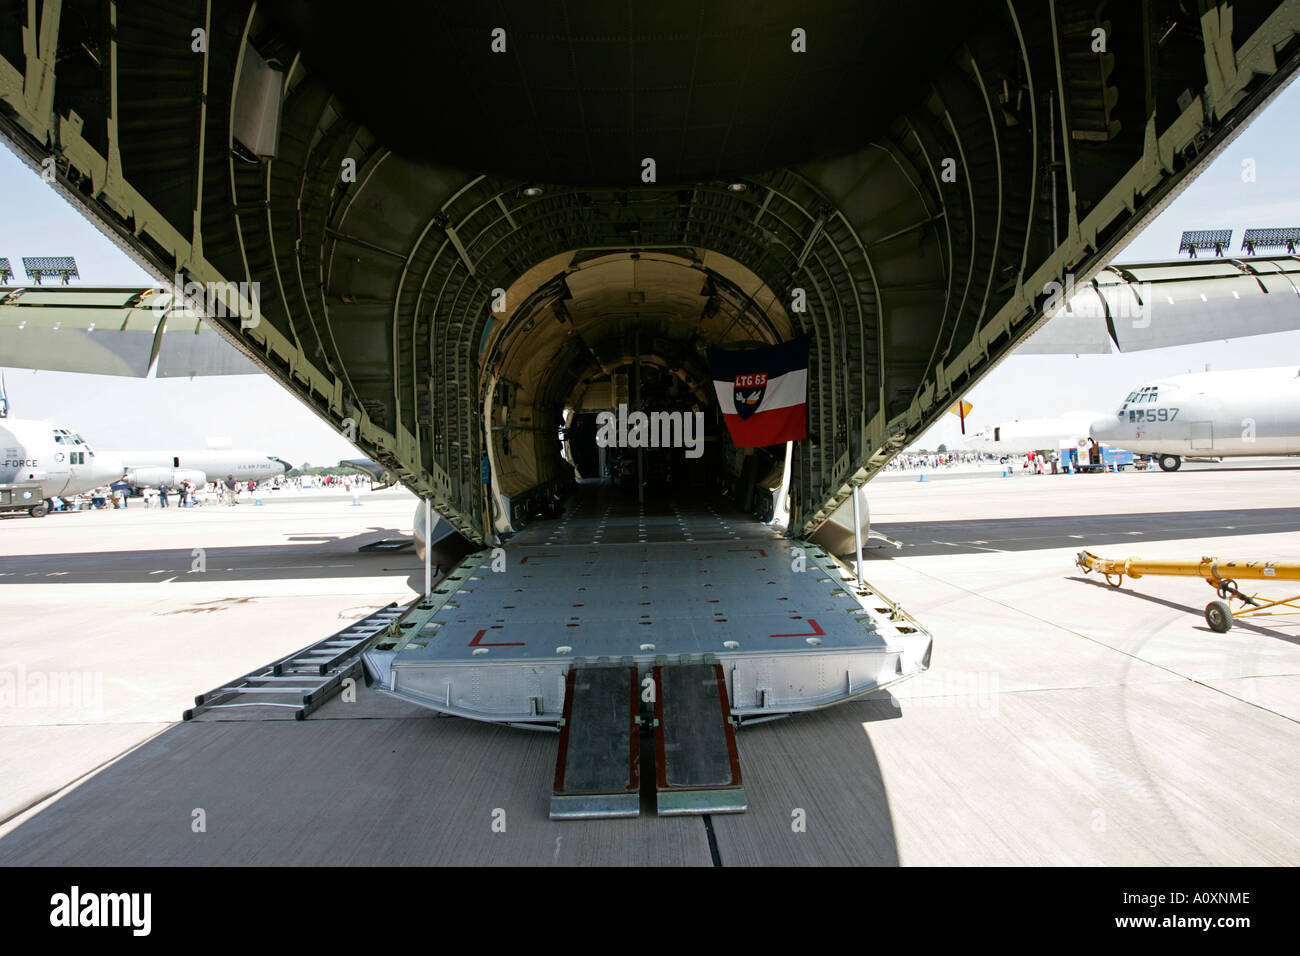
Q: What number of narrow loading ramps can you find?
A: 2